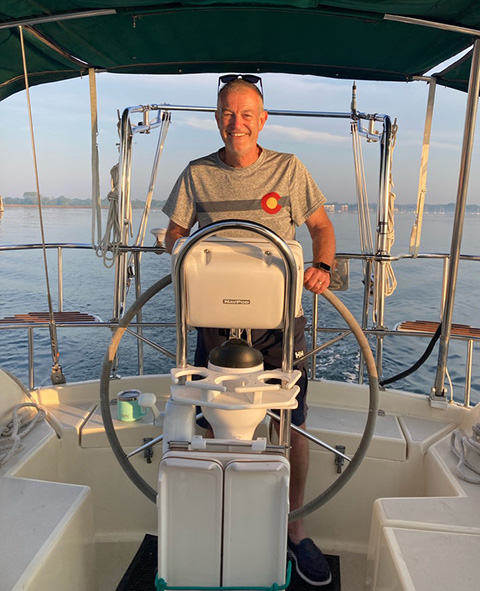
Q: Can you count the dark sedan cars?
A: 0